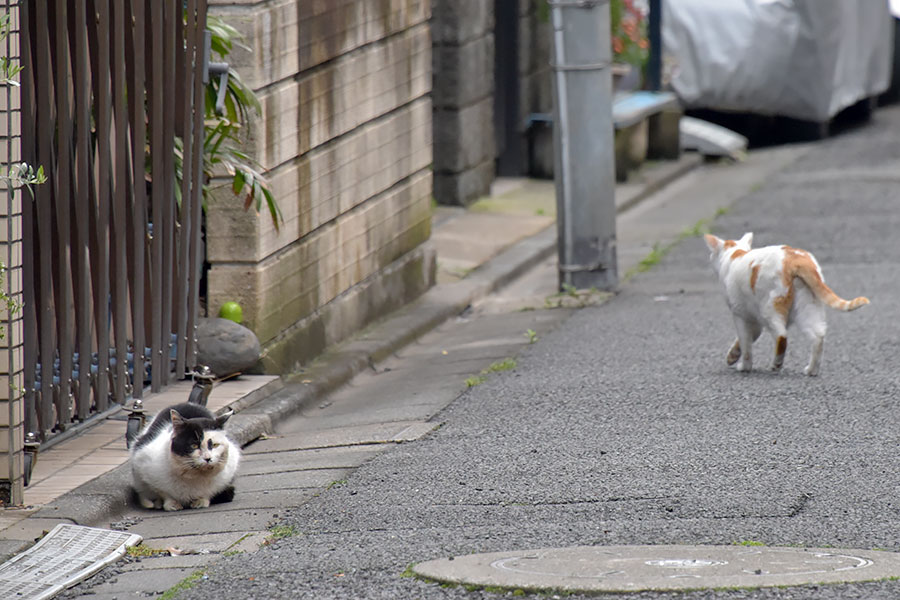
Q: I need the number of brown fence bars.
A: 11